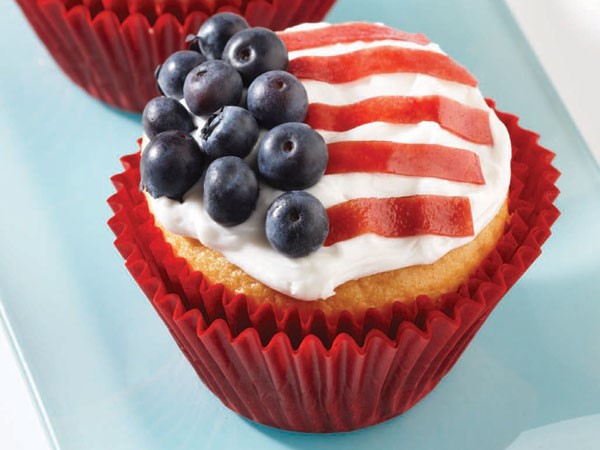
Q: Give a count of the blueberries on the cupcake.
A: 11